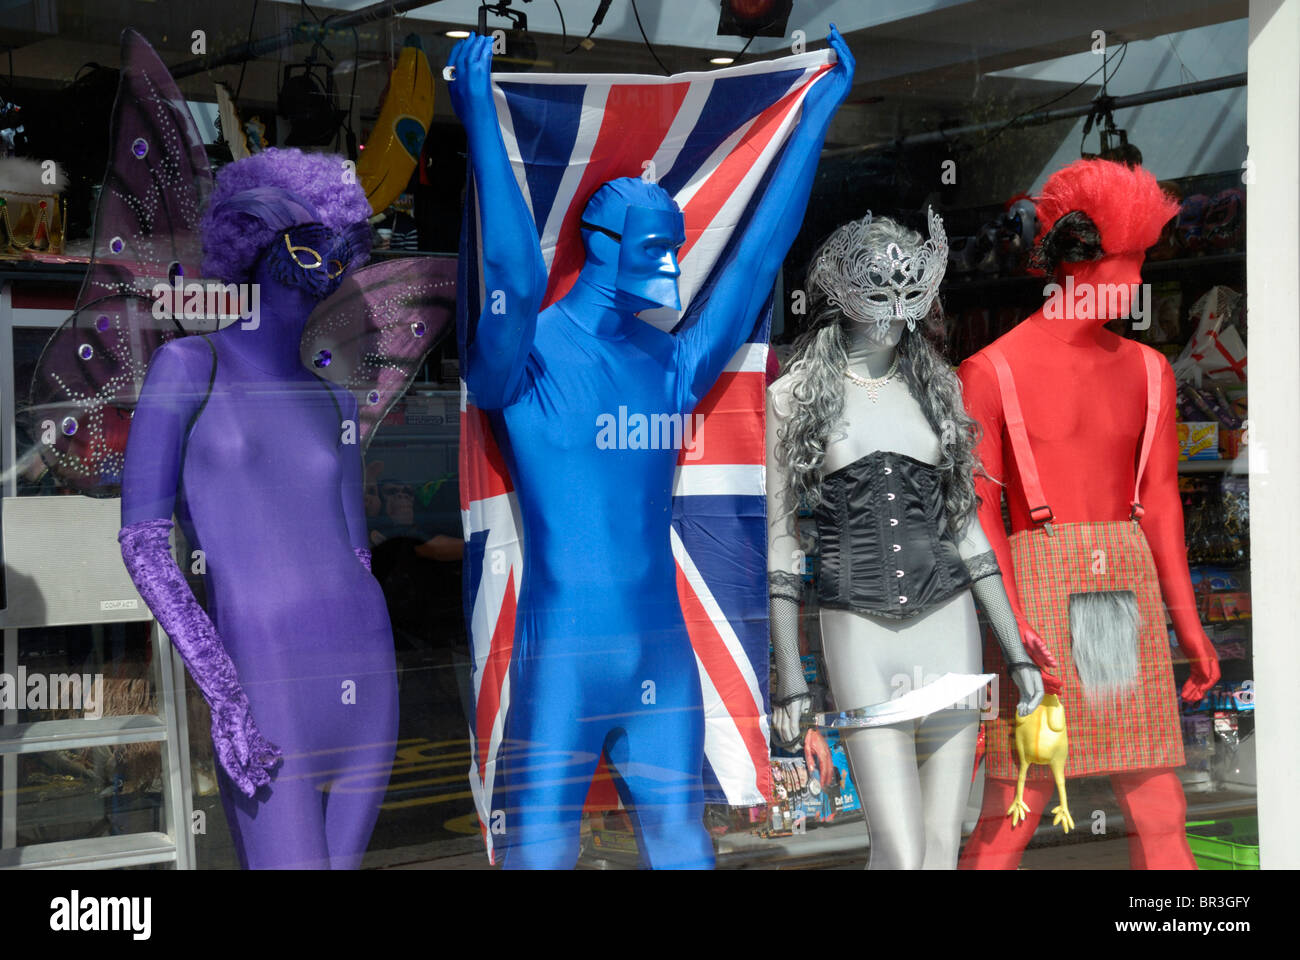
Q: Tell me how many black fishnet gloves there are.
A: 2